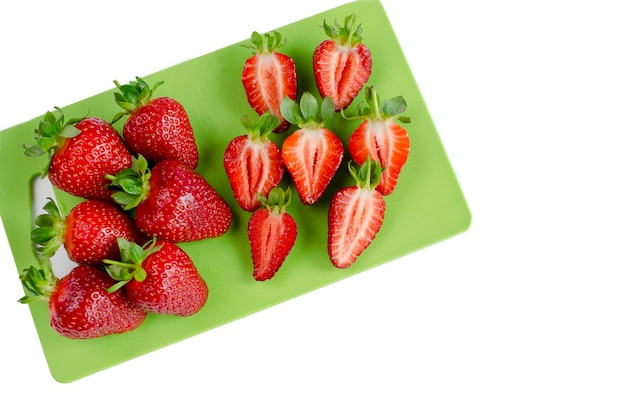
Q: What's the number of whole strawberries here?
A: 6